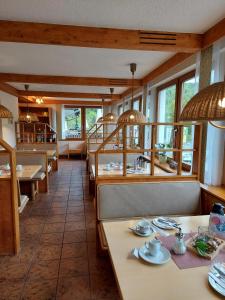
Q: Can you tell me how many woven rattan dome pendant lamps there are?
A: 6